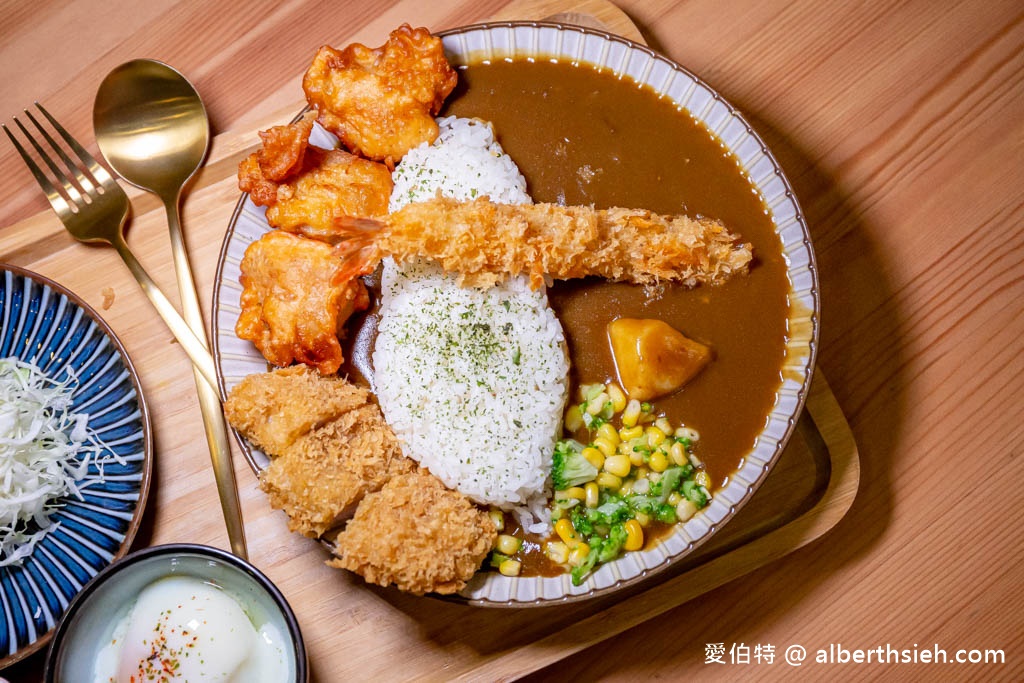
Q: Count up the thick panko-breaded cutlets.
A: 3